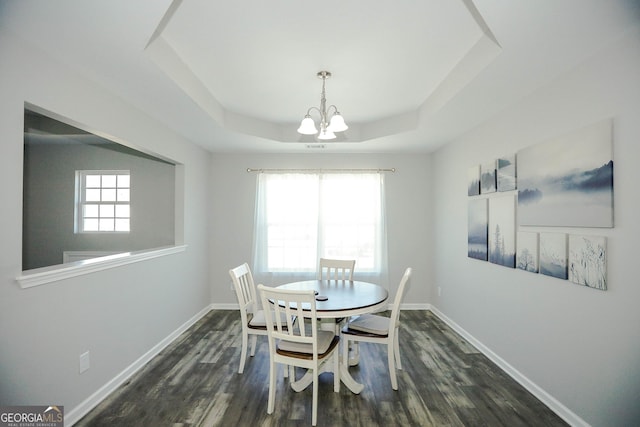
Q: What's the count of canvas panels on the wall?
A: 9